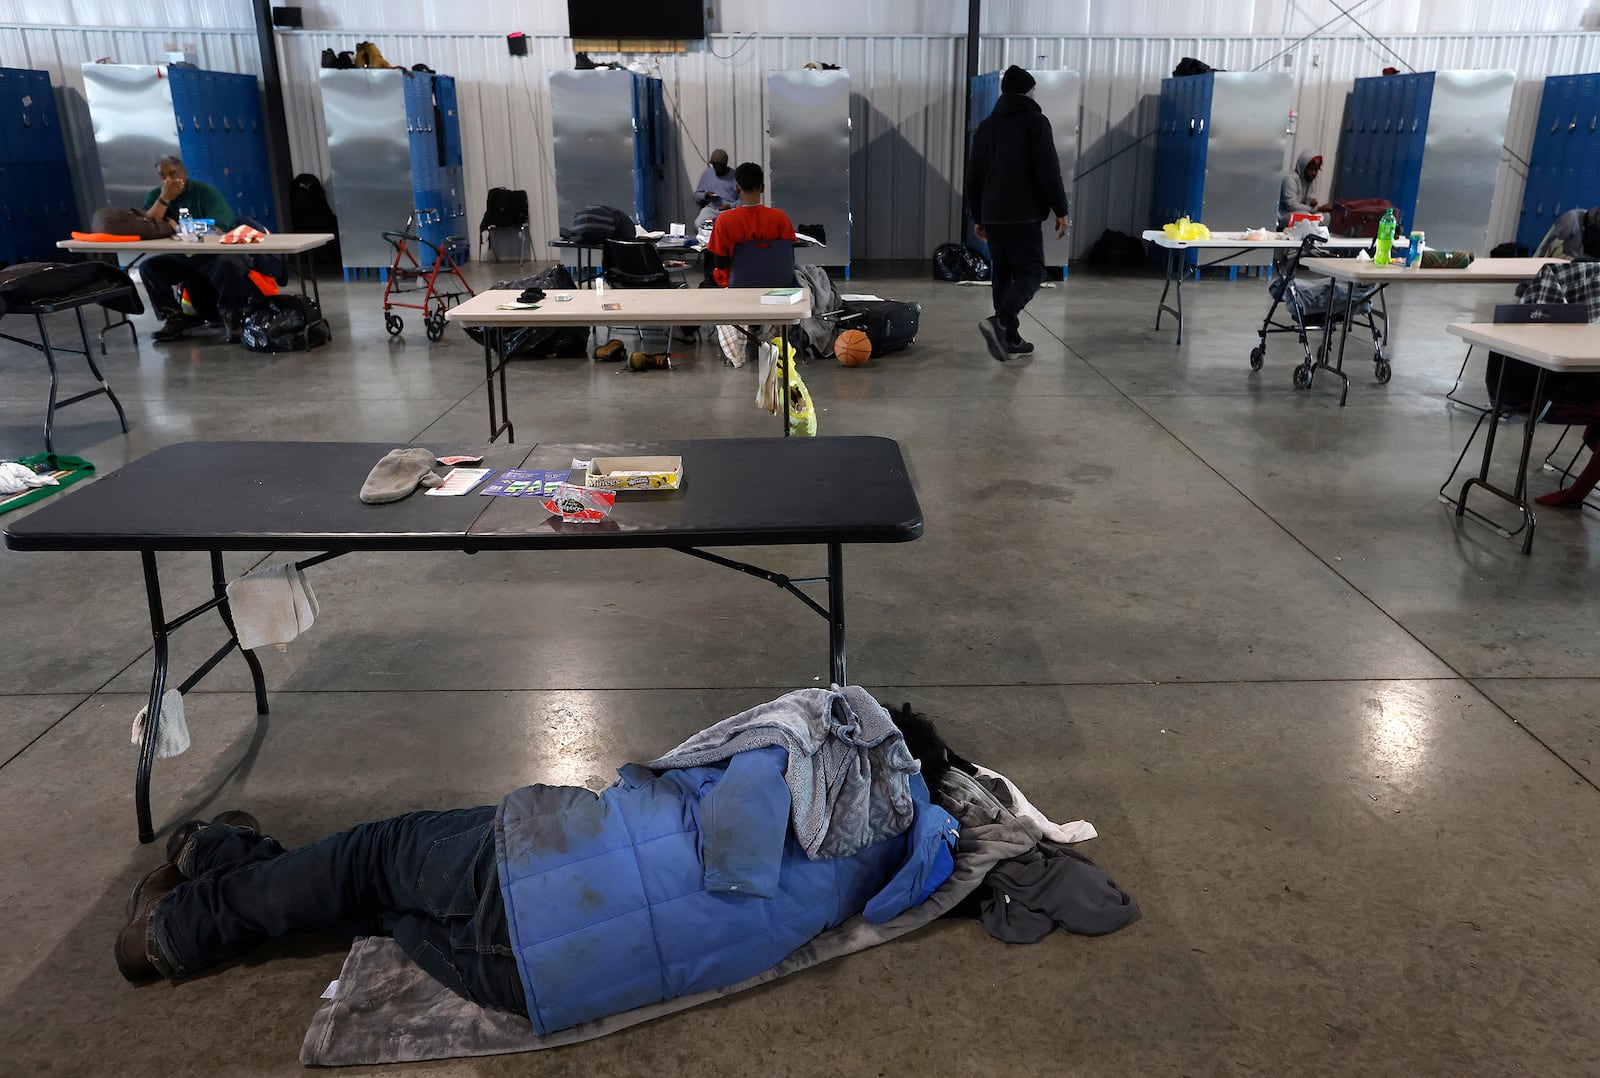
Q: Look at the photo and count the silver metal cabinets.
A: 7